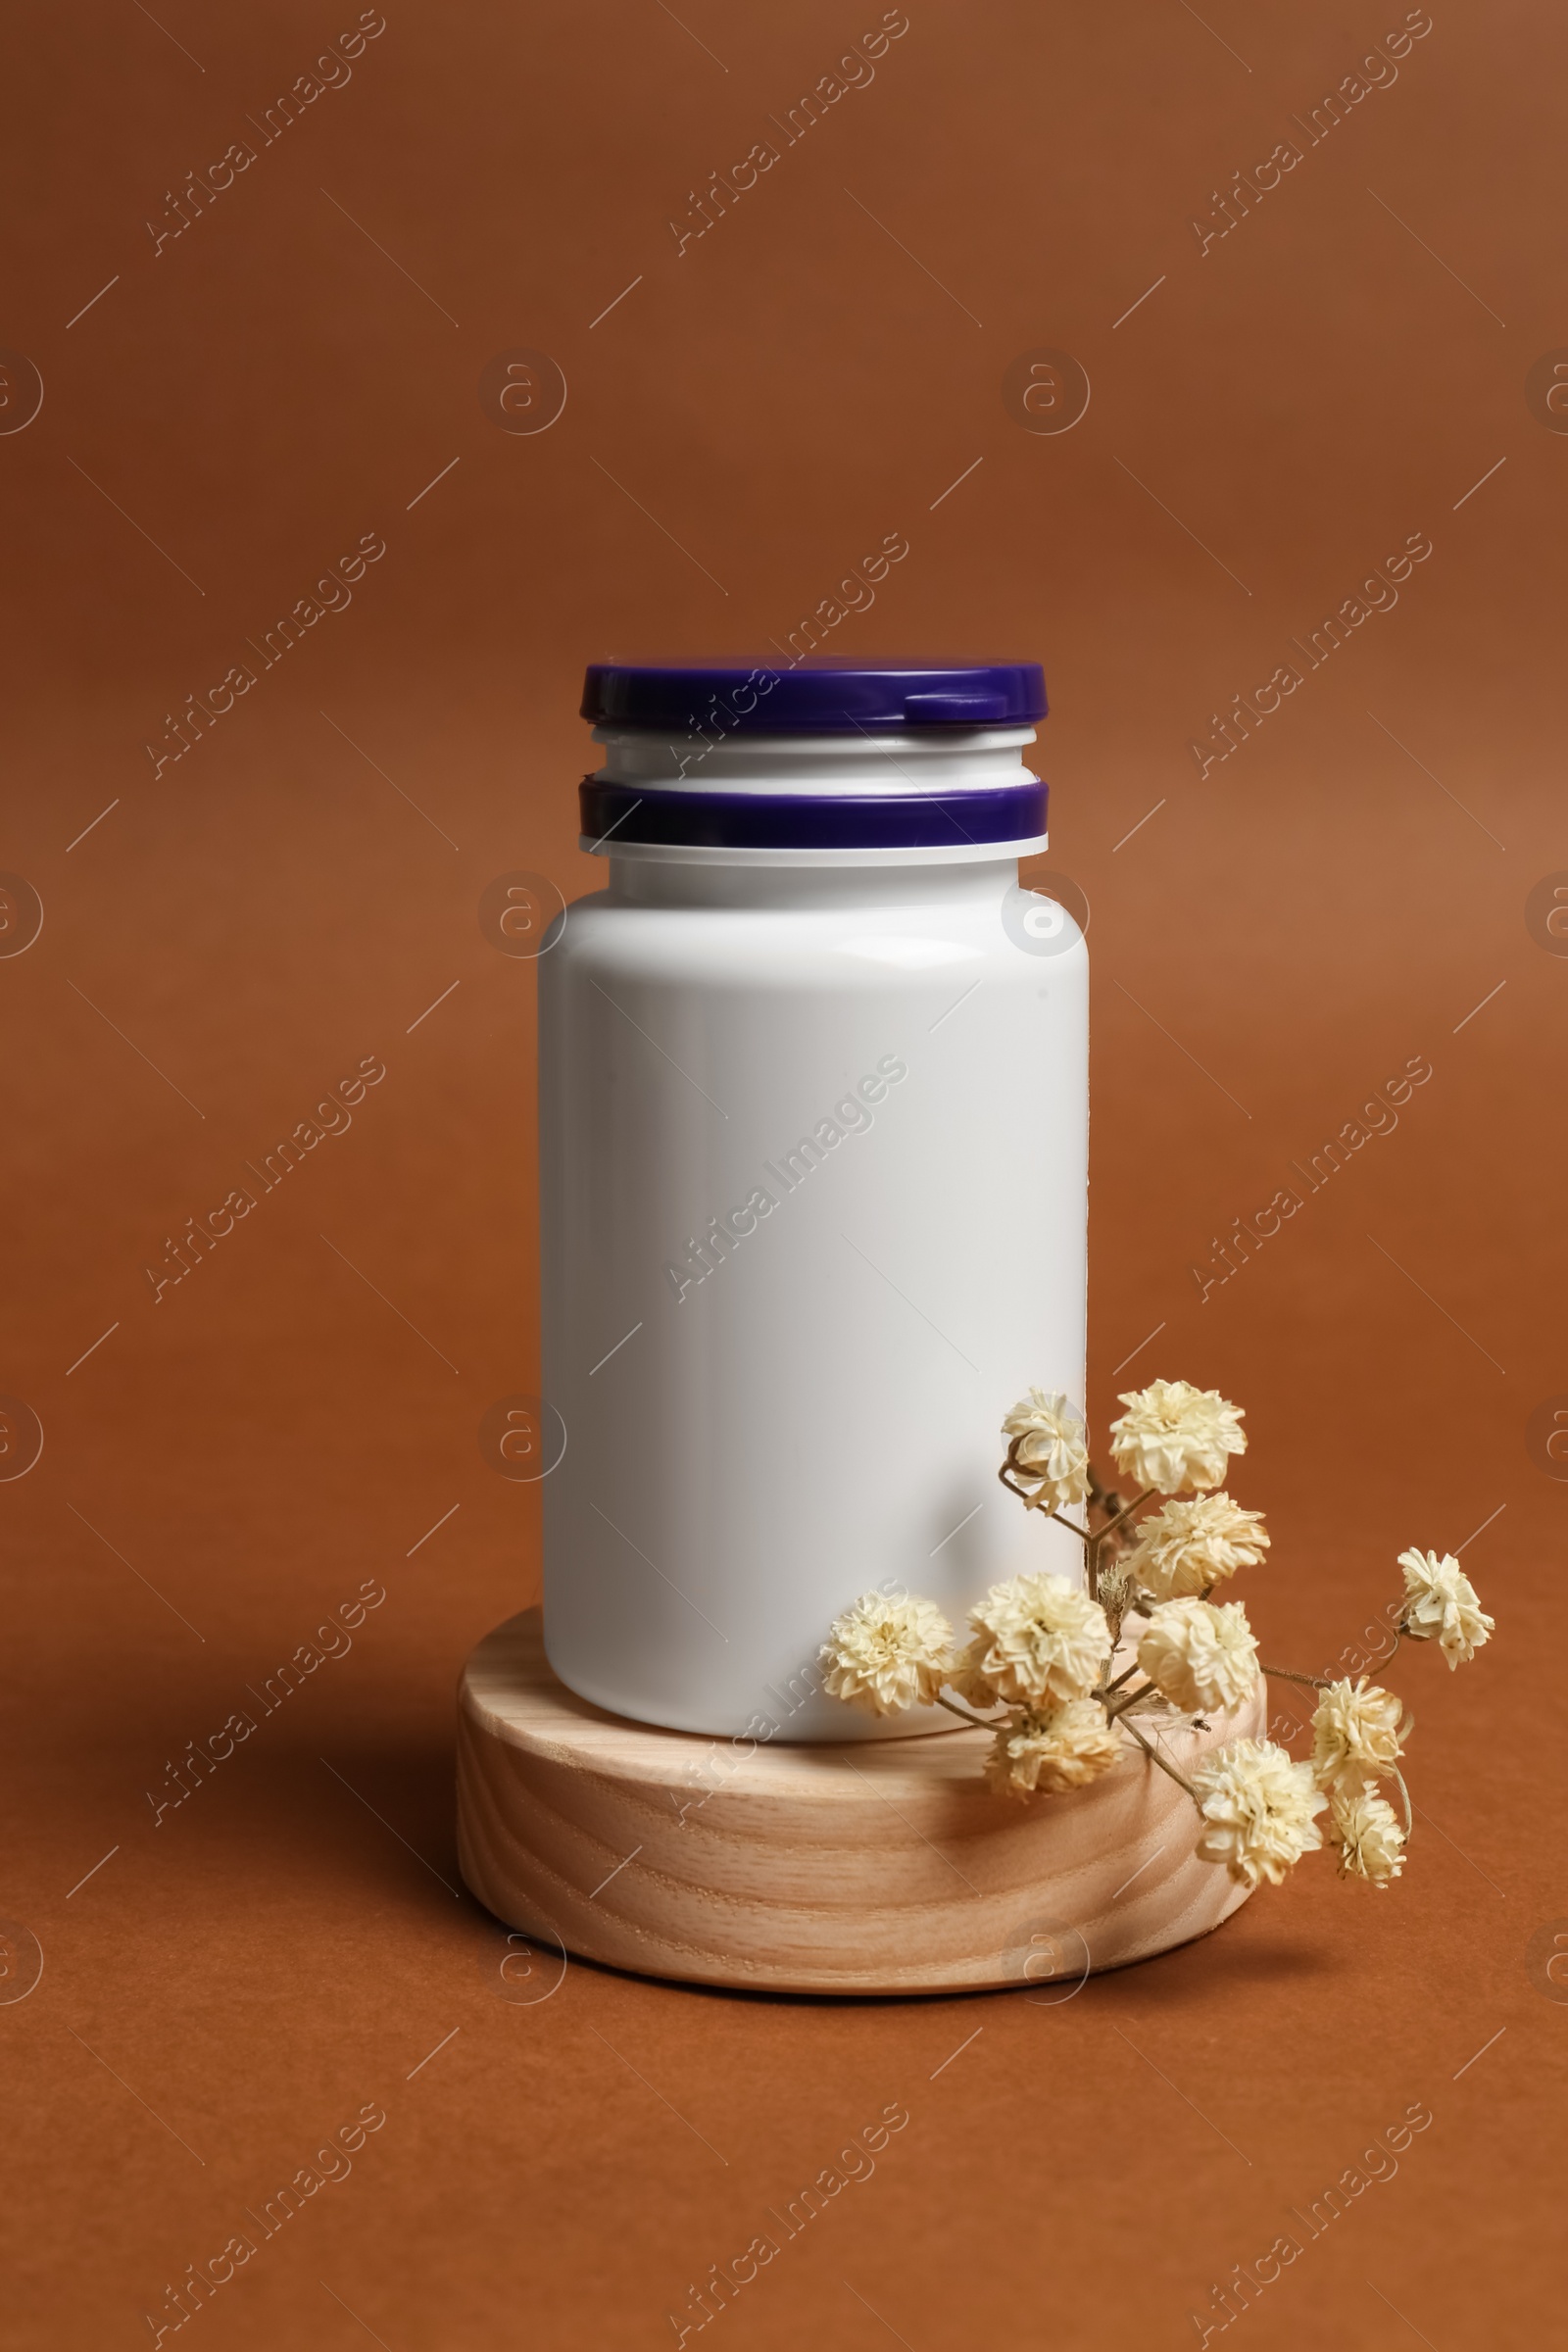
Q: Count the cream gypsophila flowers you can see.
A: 11